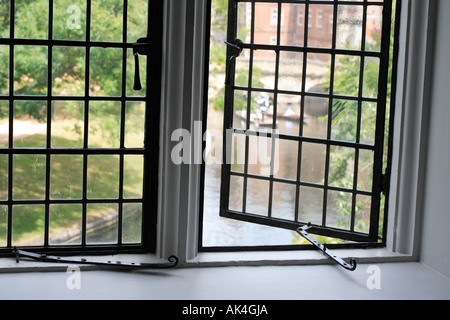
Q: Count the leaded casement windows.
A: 2